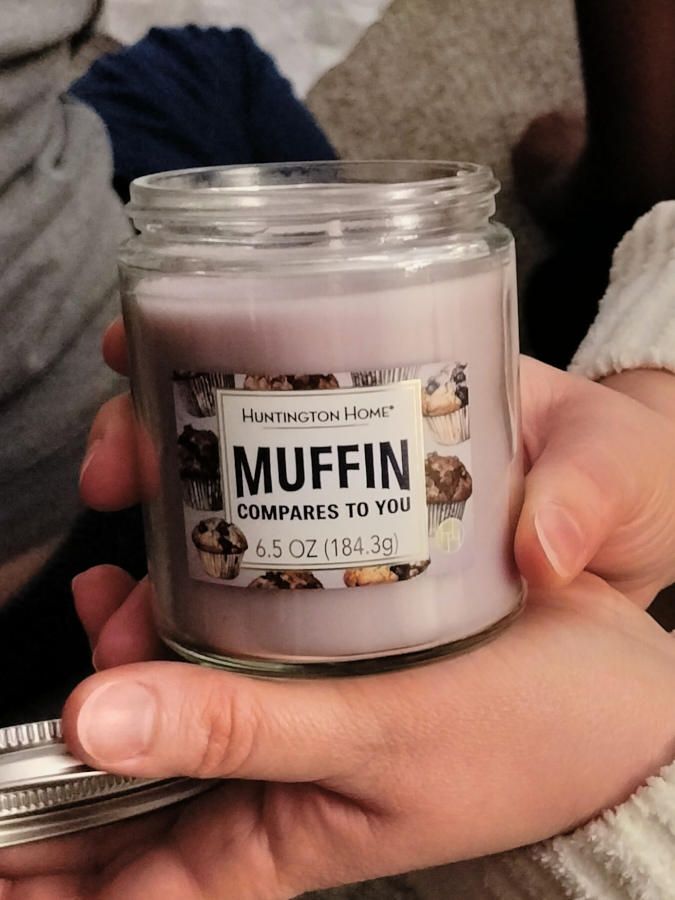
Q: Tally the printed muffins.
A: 9